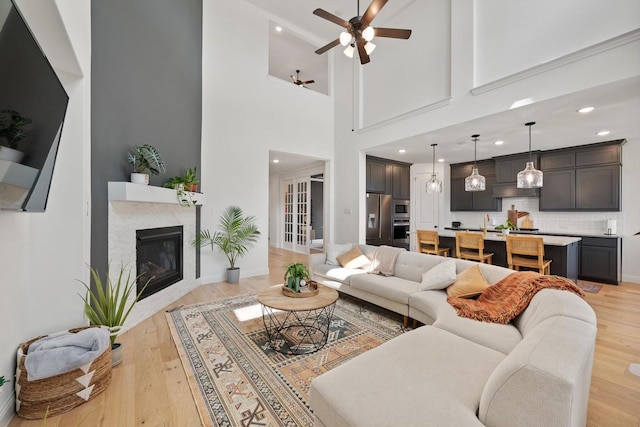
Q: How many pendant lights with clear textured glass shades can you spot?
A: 3